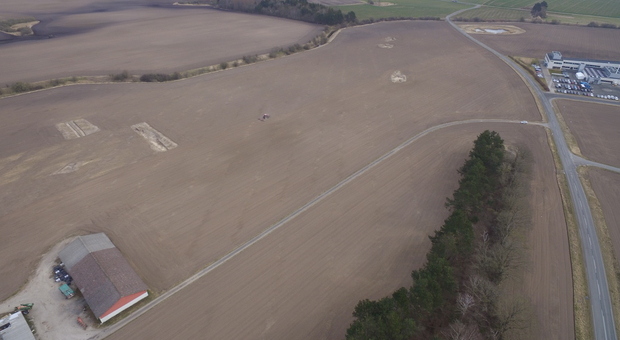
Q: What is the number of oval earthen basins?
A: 1